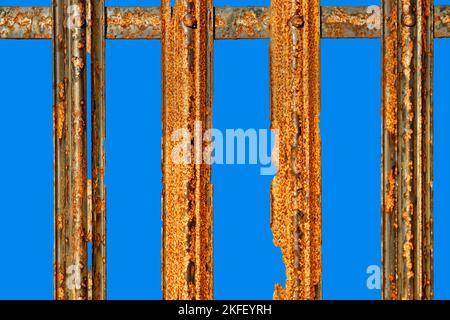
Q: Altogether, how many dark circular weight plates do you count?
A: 0